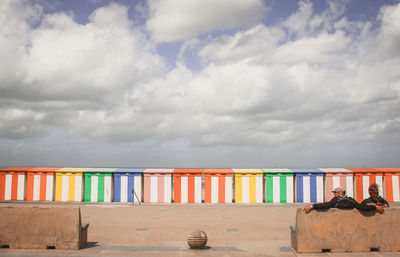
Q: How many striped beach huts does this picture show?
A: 14